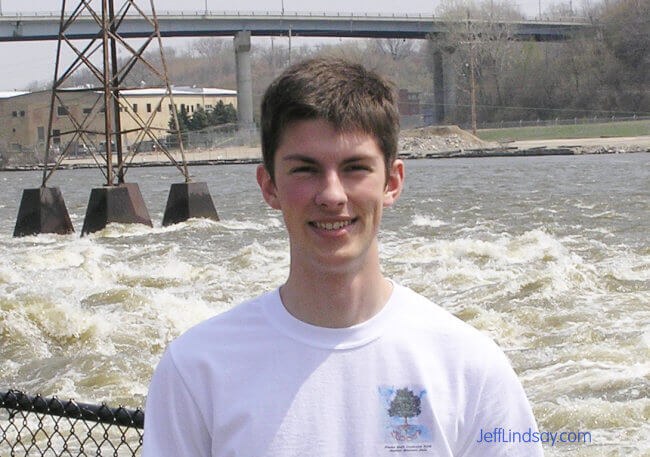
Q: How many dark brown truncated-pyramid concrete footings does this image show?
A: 3